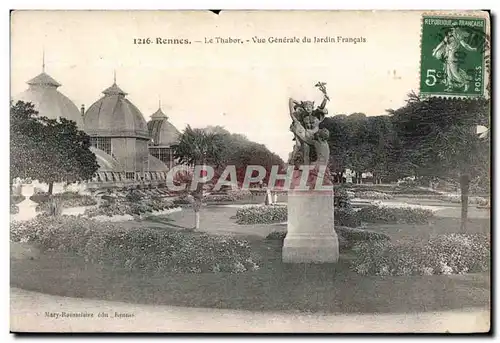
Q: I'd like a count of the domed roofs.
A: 3